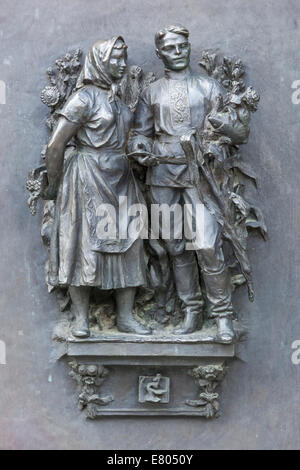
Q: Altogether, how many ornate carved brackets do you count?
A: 2